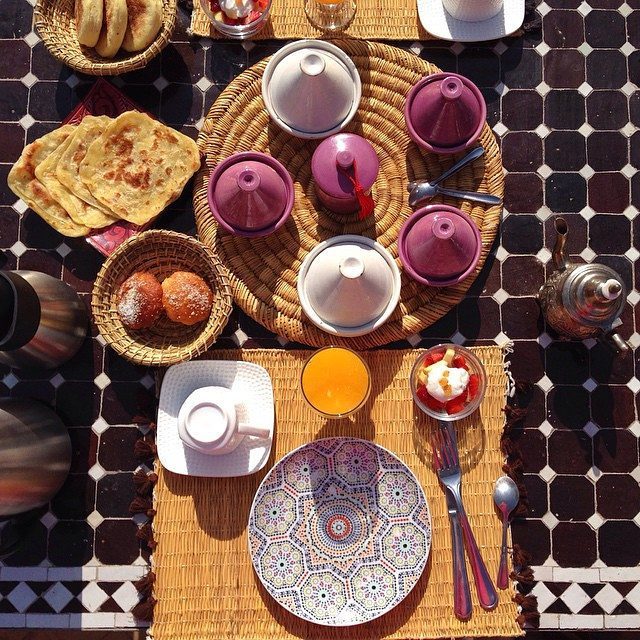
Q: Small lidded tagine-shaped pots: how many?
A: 5